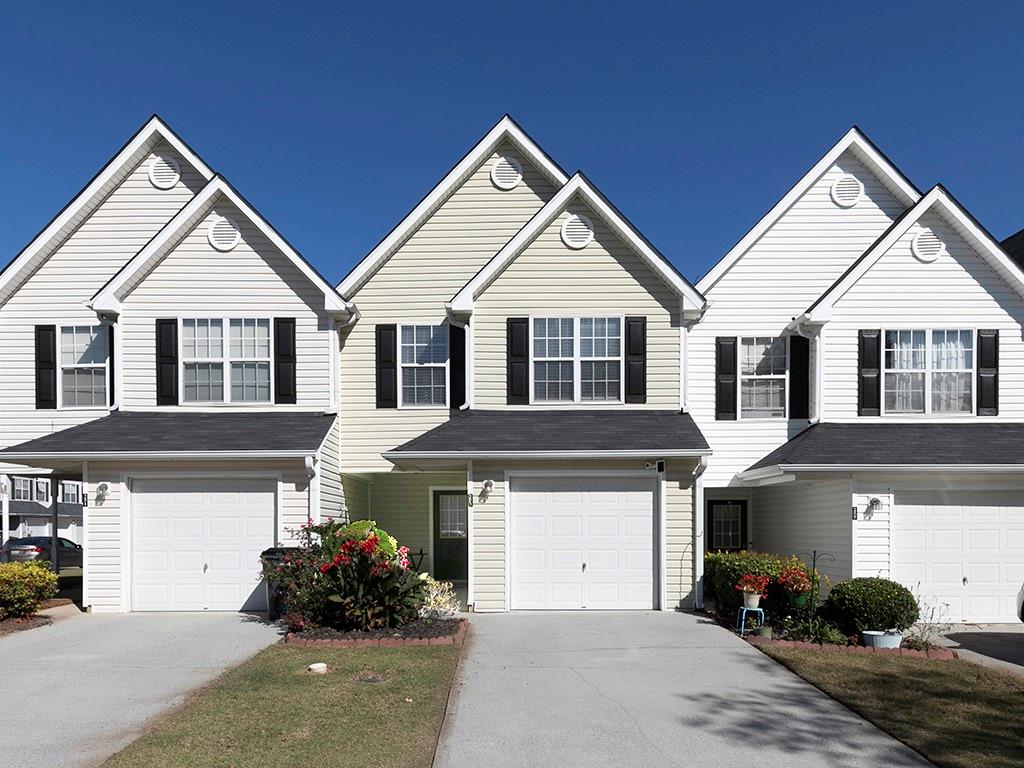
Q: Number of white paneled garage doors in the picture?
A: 3